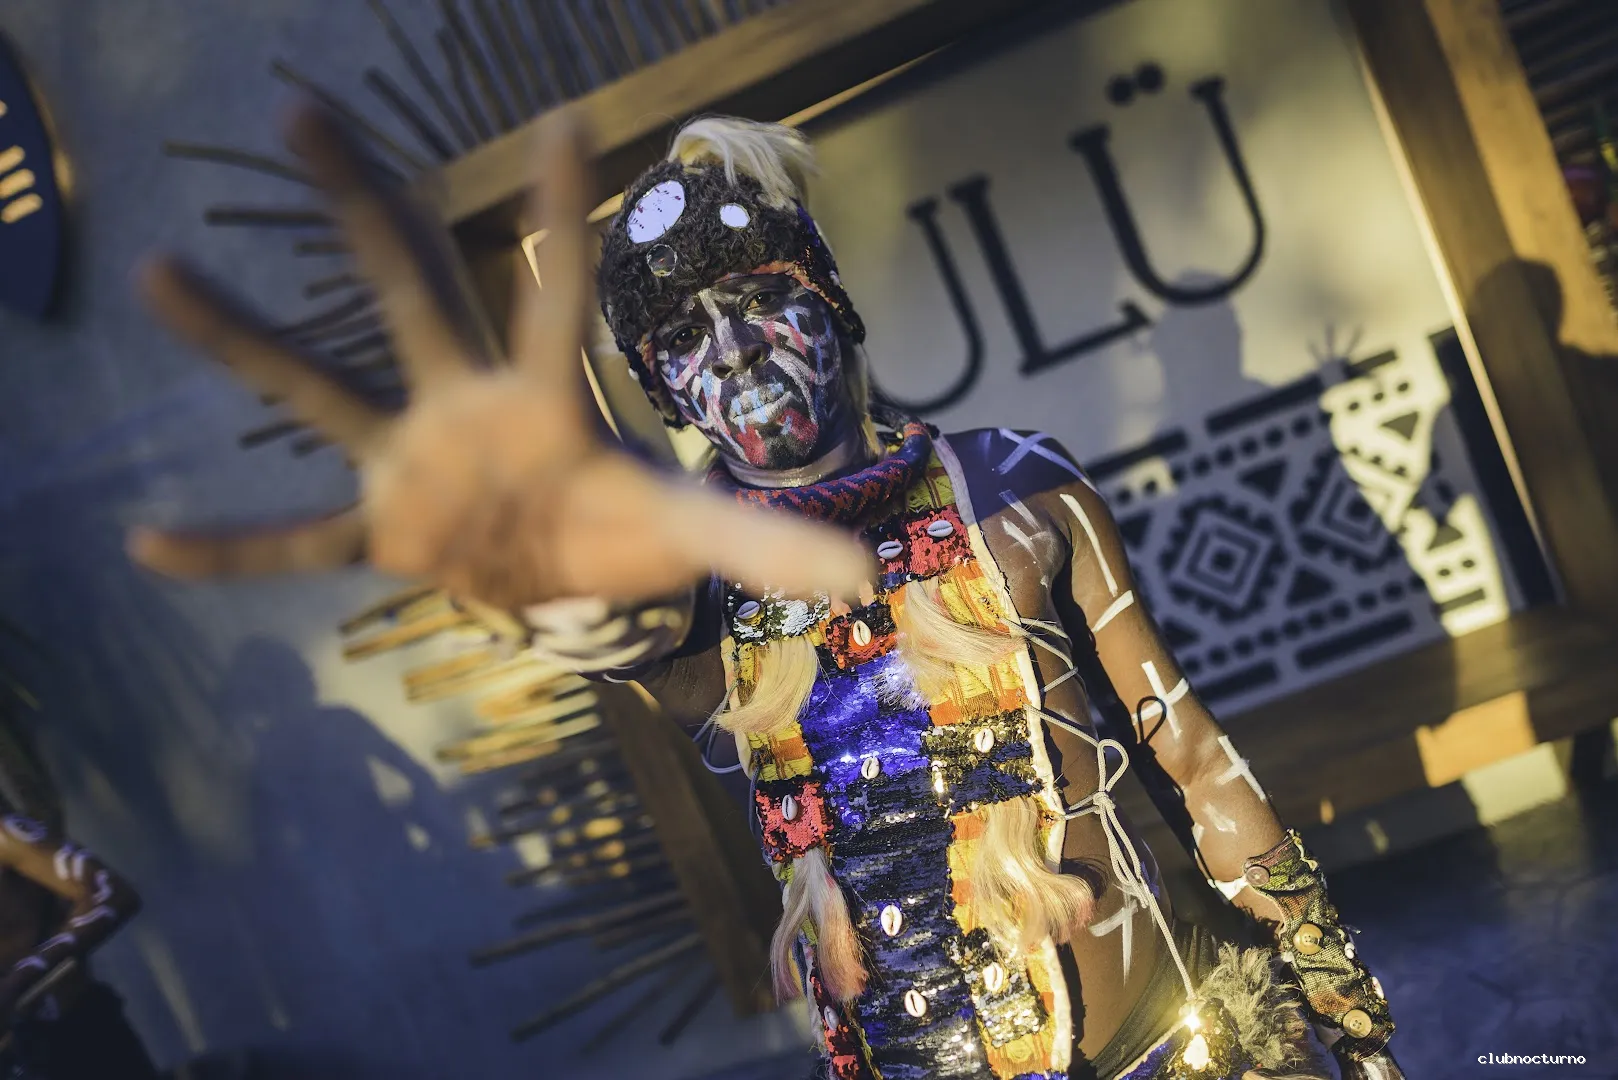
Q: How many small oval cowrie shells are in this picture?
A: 11